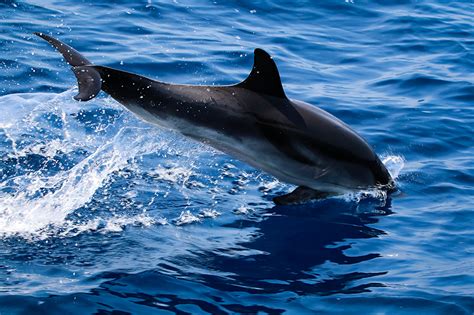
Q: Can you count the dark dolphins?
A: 1